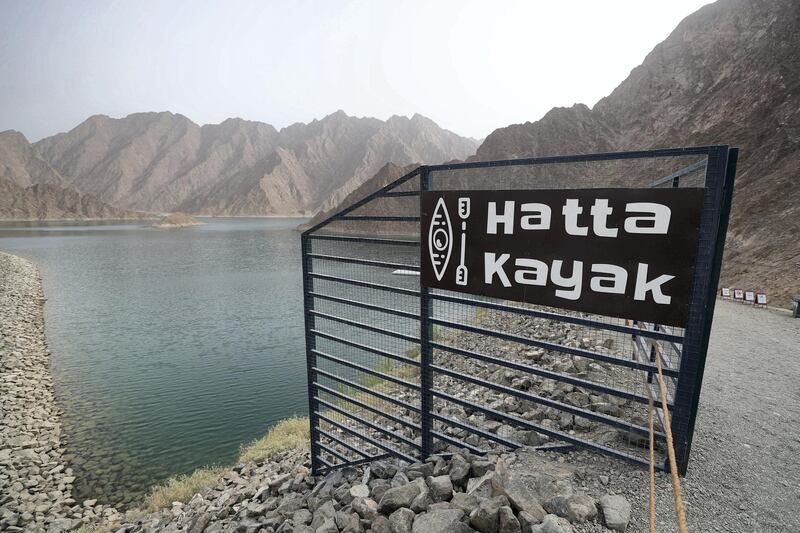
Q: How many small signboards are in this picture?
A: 4